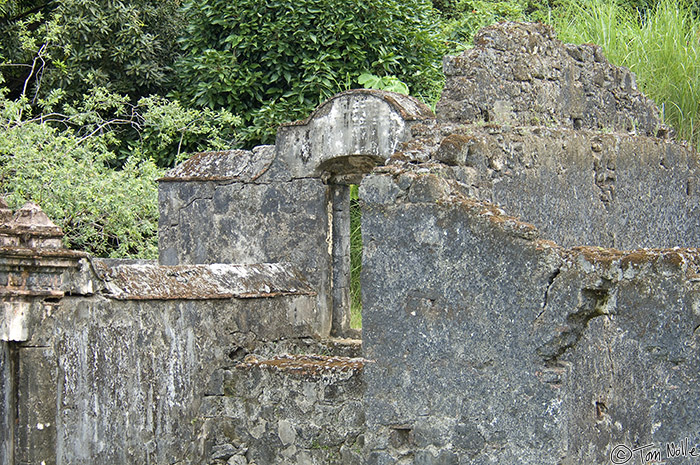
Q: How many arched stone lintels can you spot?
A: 1